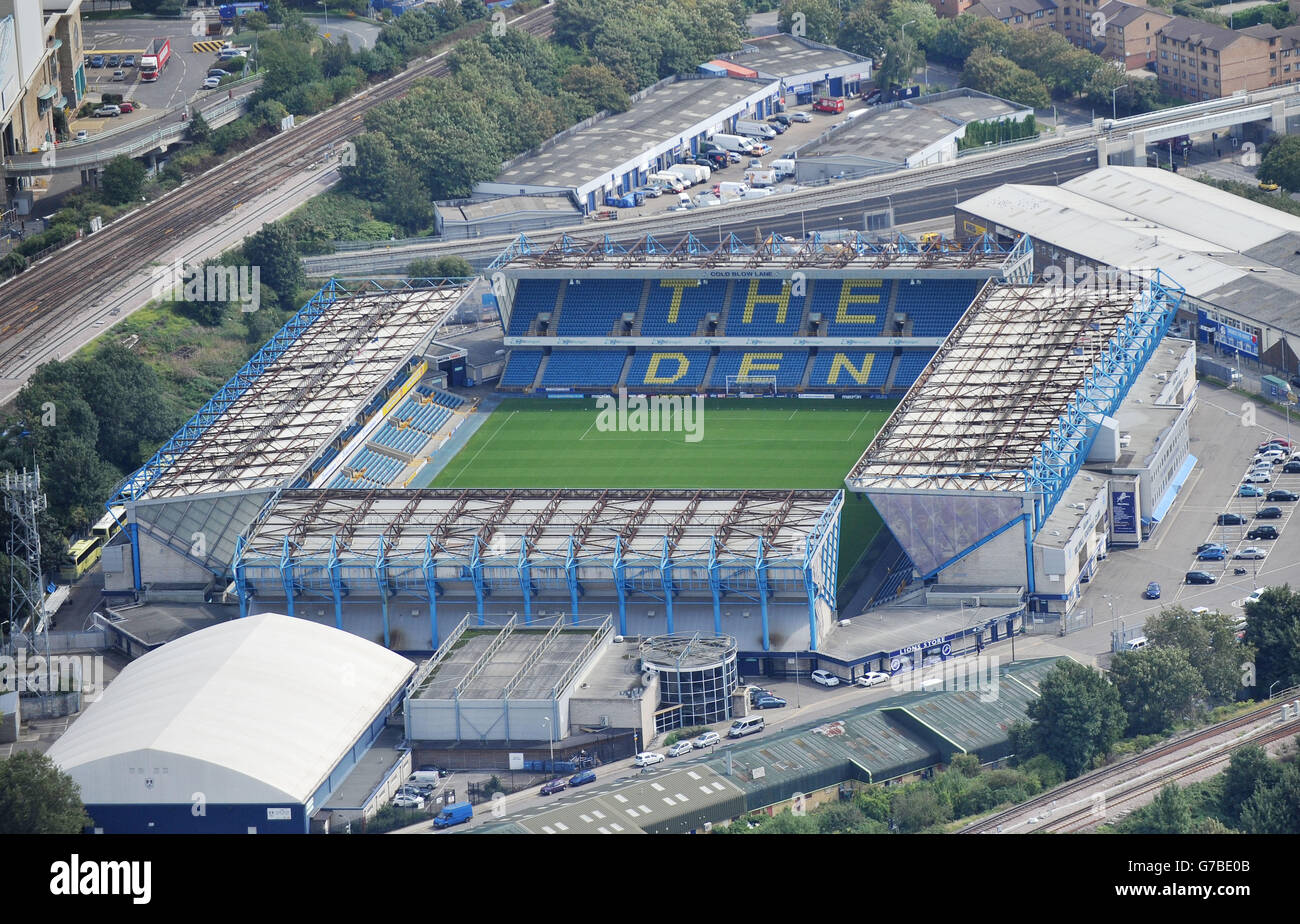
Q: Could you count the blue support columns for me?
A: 13